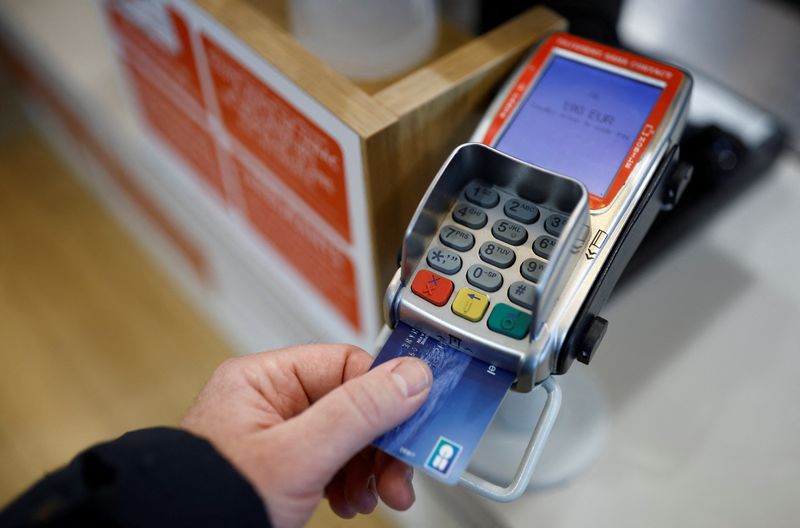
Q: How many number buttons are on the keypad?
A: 10